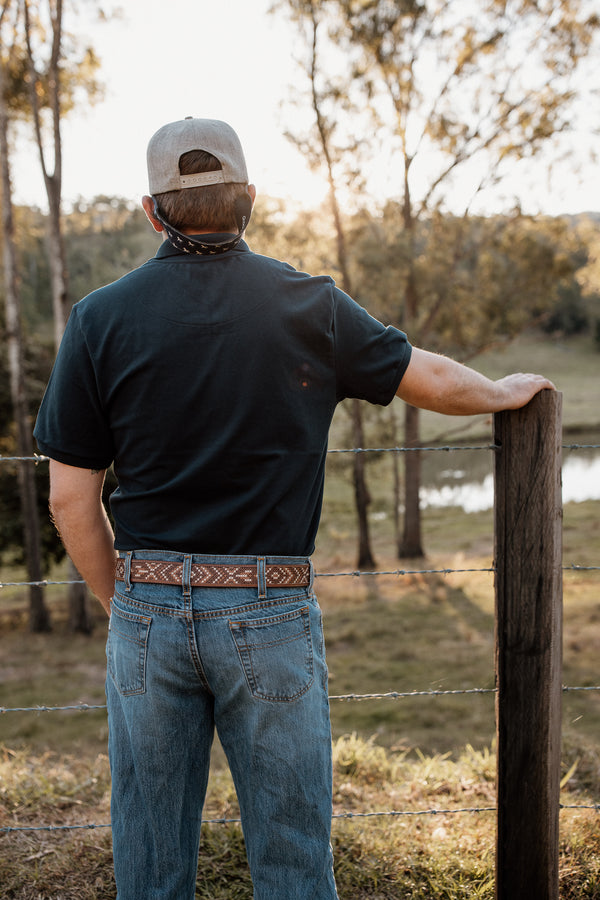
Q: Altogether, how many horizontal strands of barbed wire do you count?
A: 4